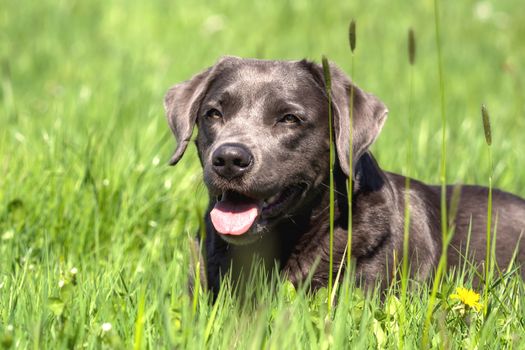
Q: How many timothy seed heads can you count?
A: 4